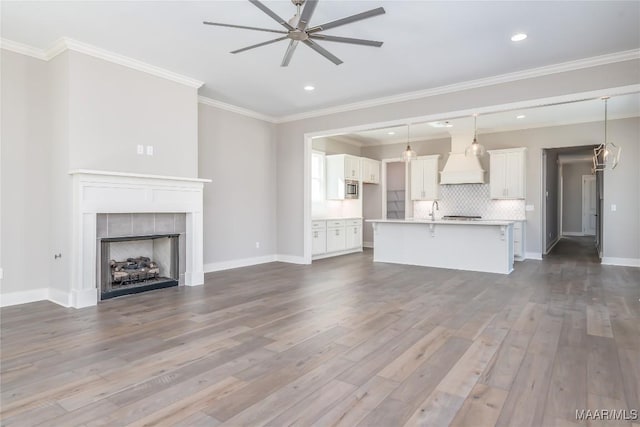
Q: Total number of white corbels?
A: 3